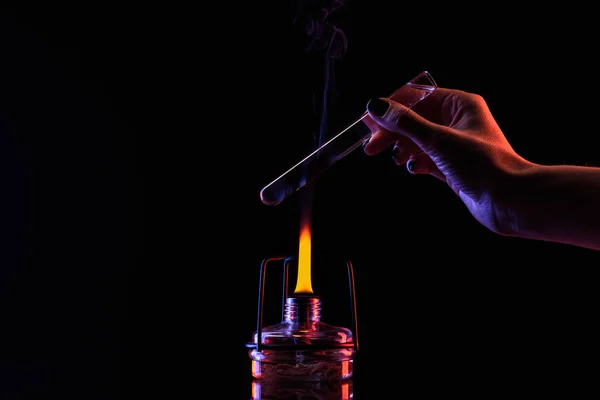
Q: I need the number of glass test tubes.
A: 1